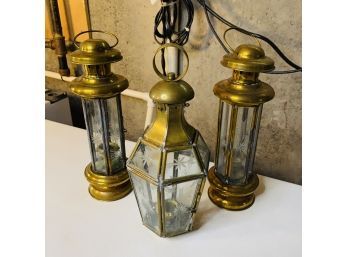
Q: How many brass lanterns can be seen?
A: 3